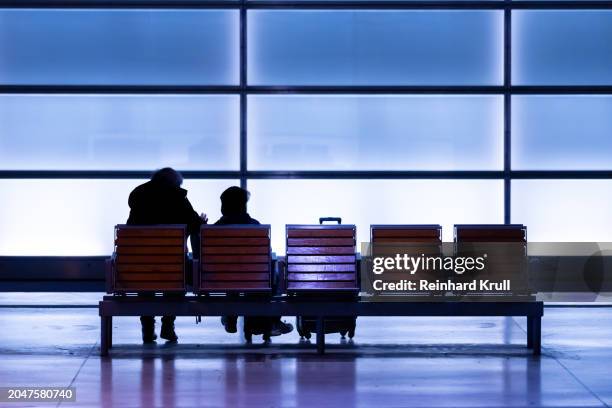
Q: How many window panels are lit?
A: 9